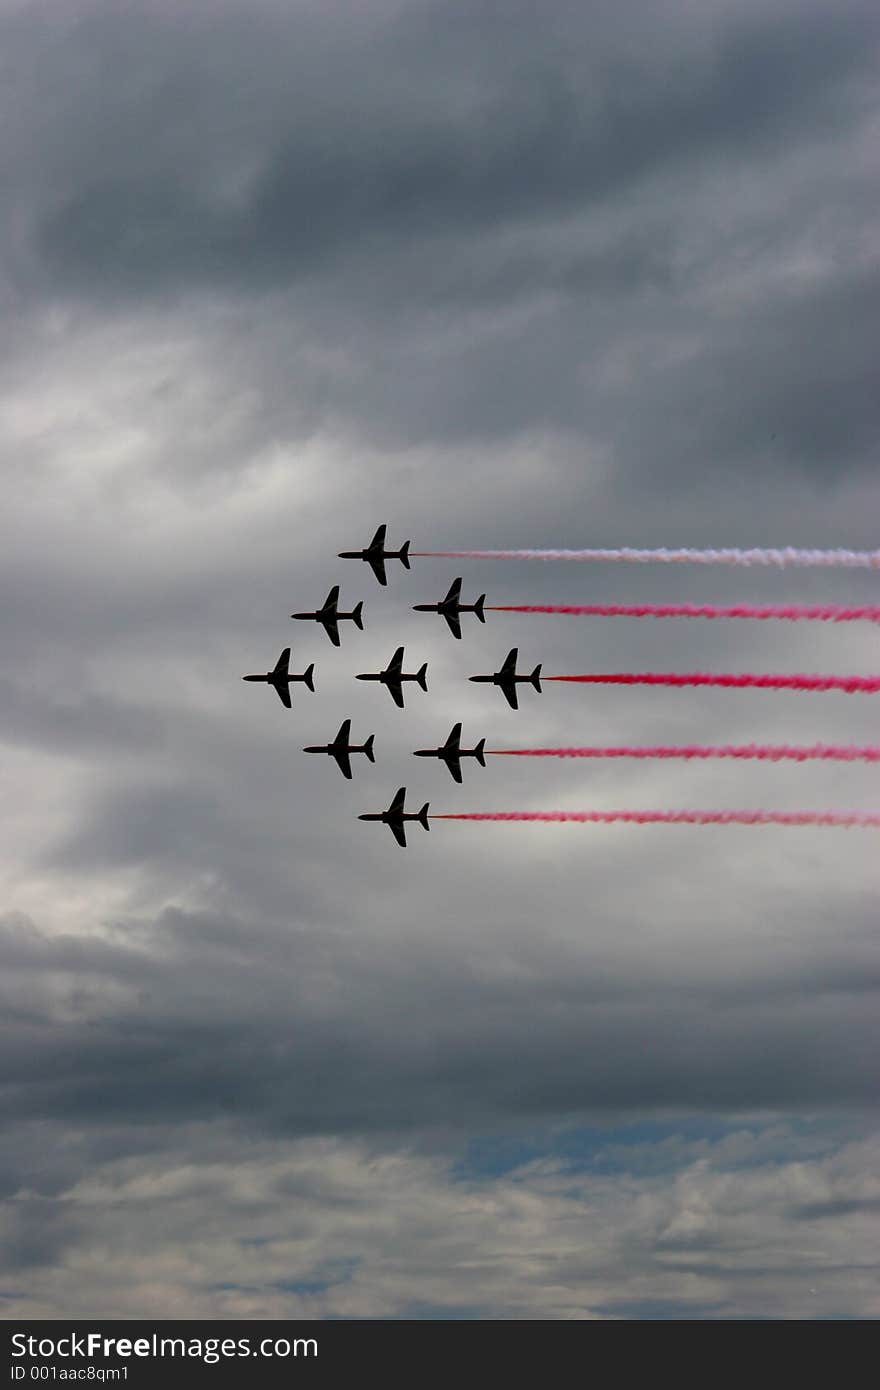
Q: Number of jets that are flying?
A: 9